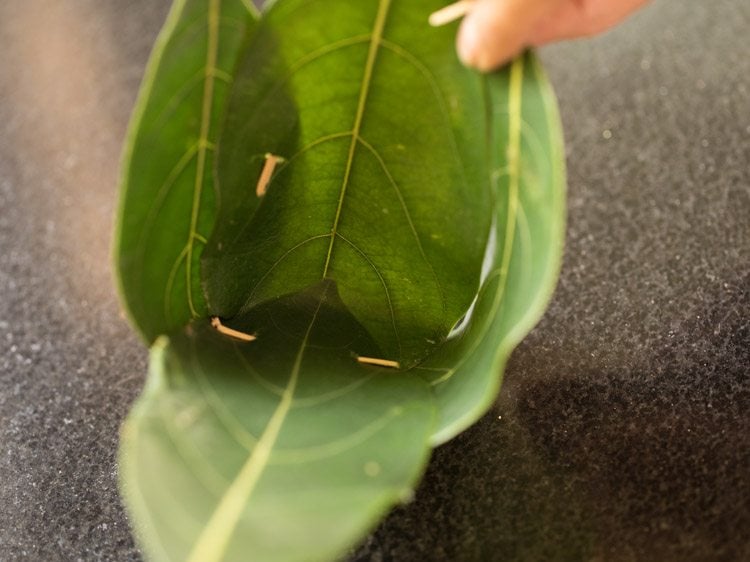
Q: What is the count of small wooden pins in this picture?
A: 4